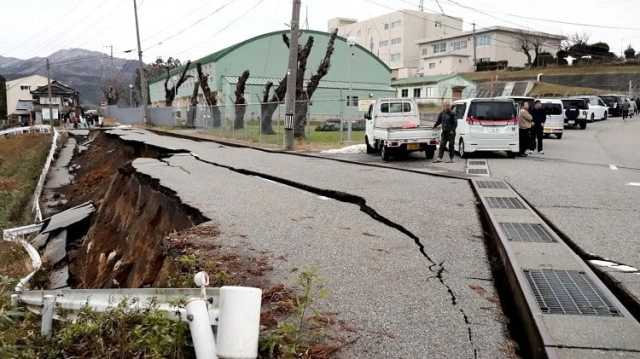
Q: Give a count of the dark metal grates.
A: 6